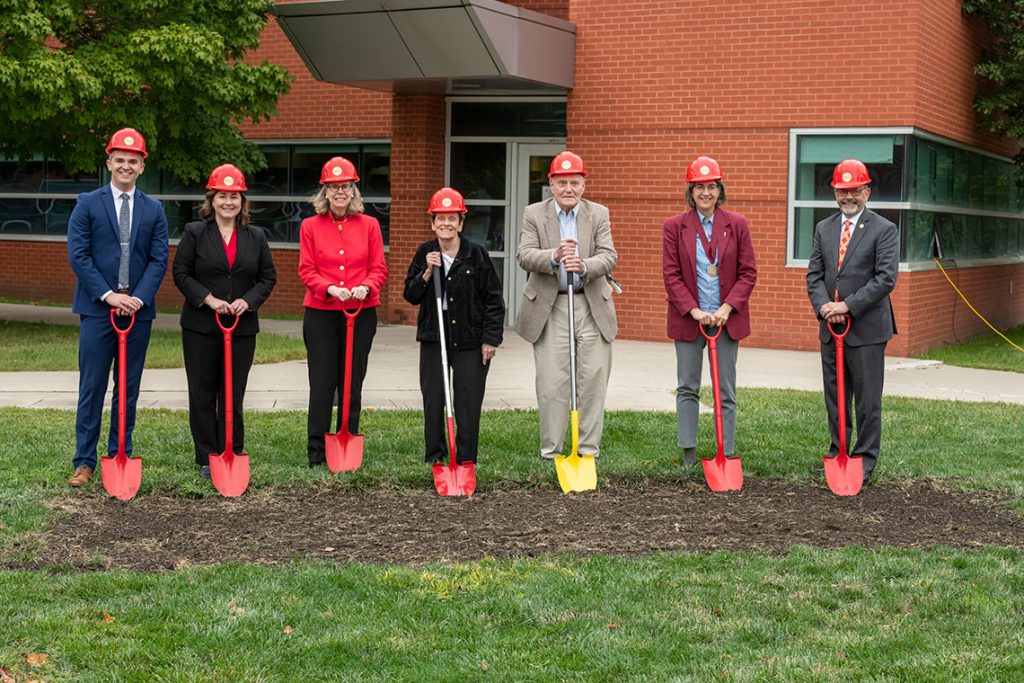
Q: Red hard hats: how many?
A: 7